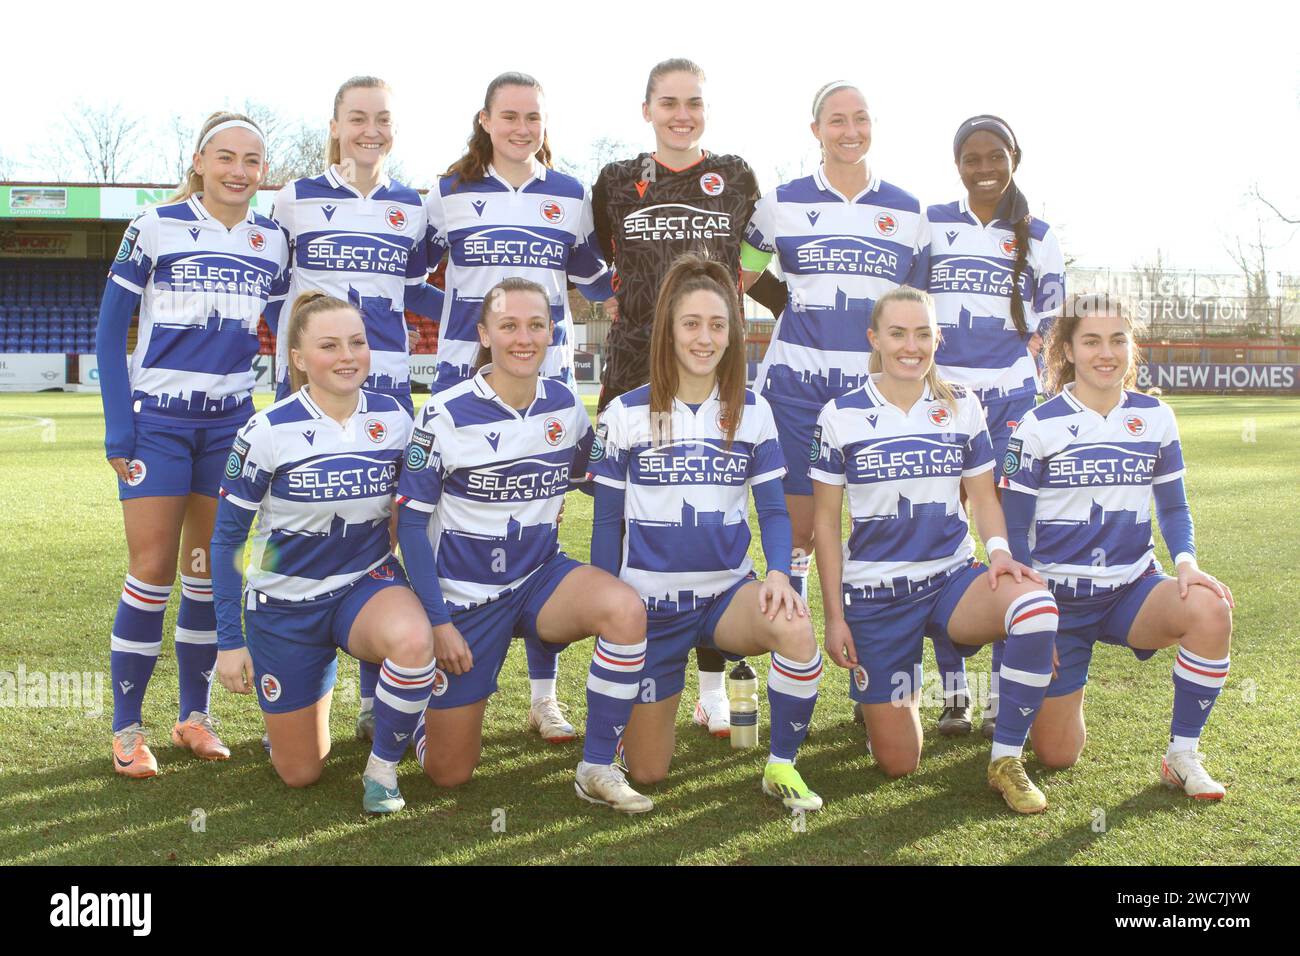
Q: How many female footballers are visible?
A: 11